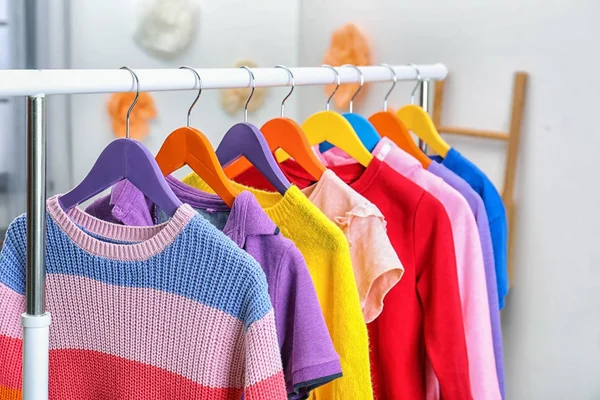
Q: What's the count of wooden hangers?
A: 8